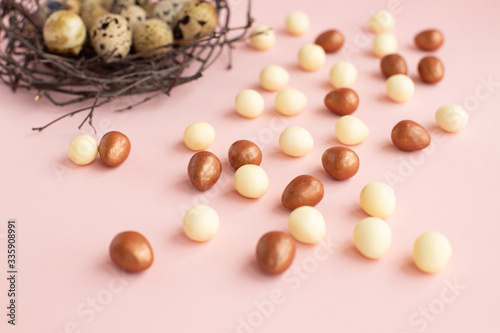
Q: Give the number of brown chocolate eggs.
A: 13